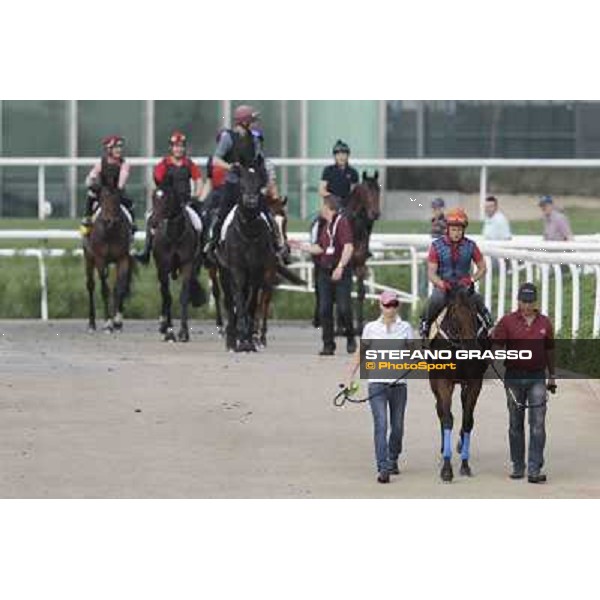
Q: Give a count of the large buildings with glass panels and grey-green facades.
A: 1